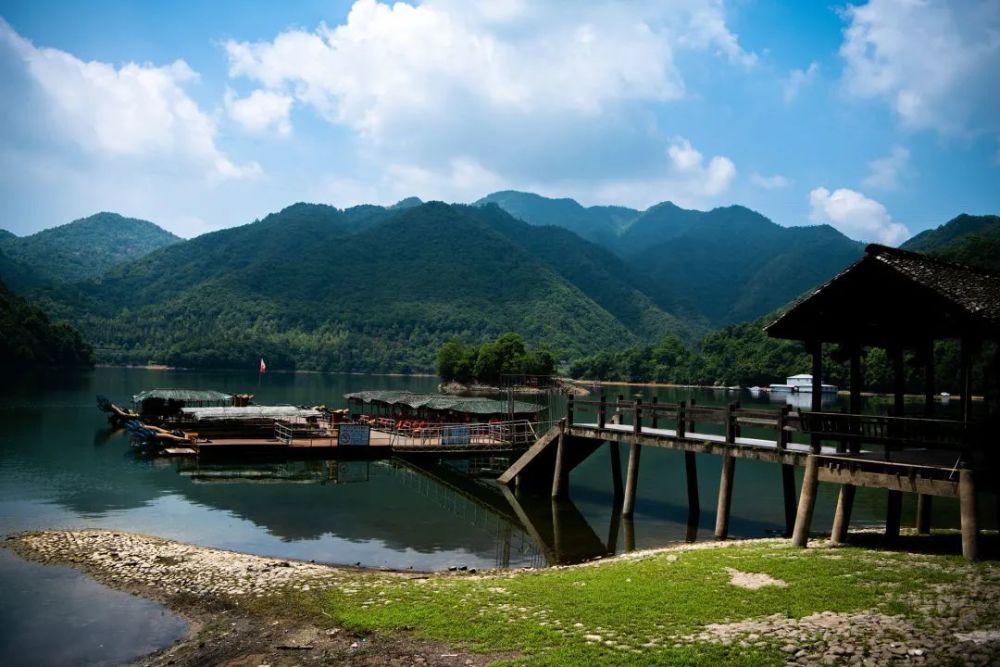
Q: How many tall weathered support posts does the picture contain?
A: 11